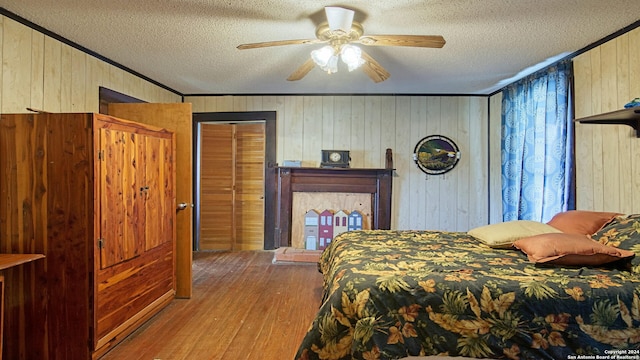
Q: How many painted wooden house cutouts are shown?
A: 4